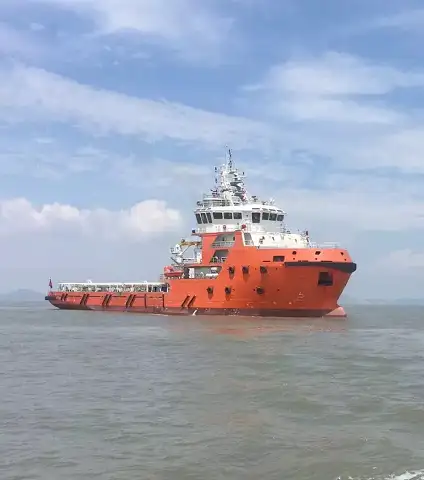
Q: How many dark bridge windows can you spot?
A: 10